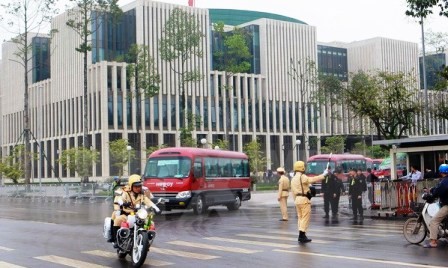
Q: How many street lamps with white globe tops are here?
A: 4